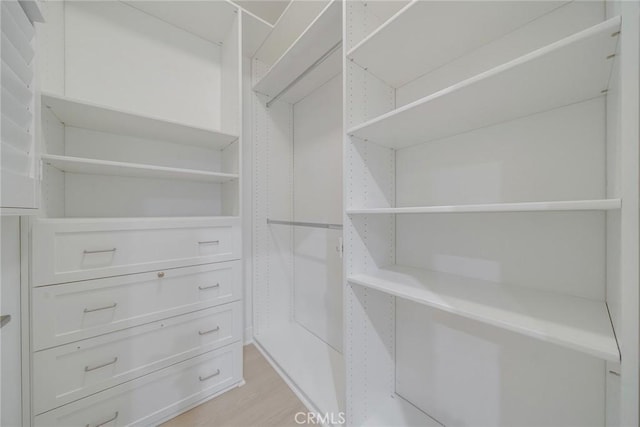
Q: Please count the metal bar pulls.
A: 8